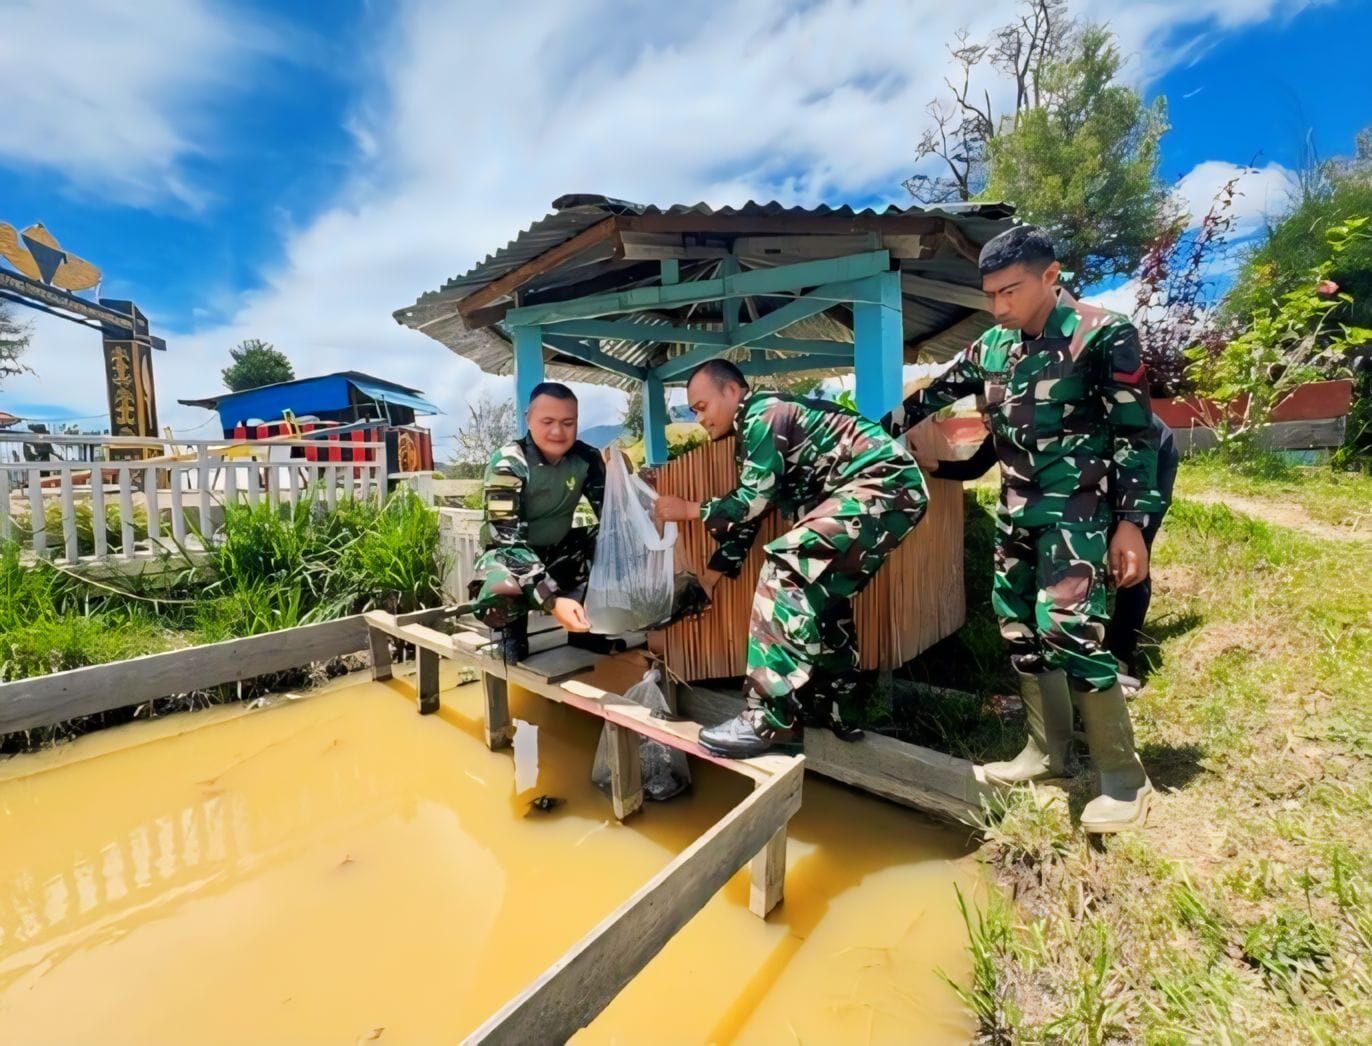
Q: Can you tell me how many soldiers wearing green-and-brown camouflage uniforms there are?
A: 3